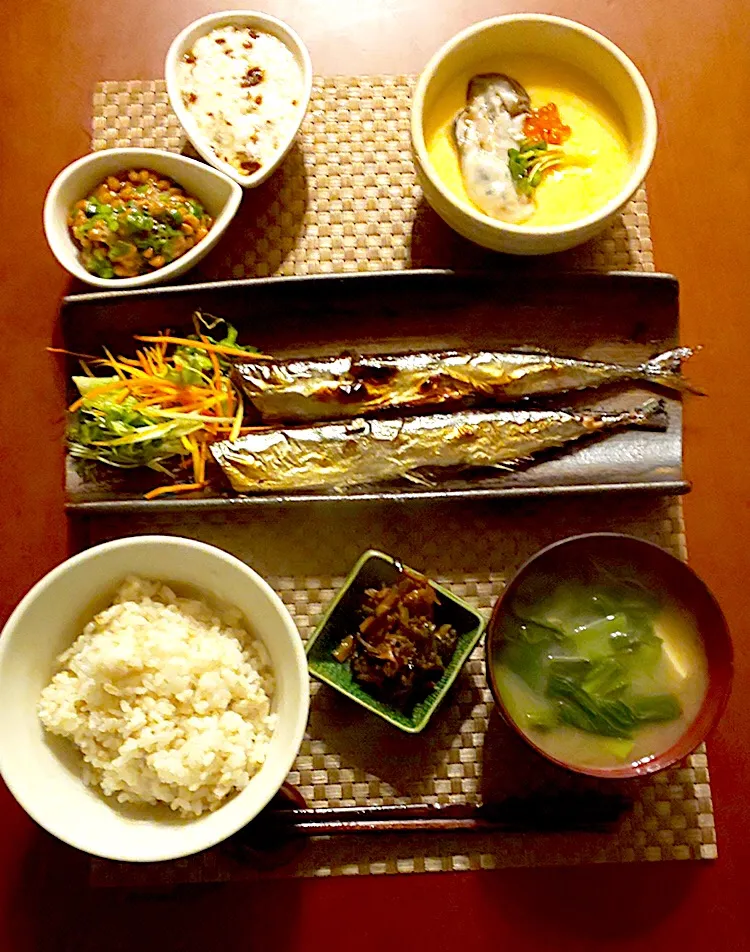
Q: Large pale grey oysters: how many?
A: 1